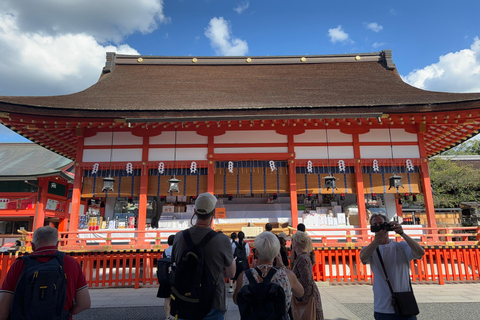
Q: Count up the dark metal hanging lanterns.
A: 4